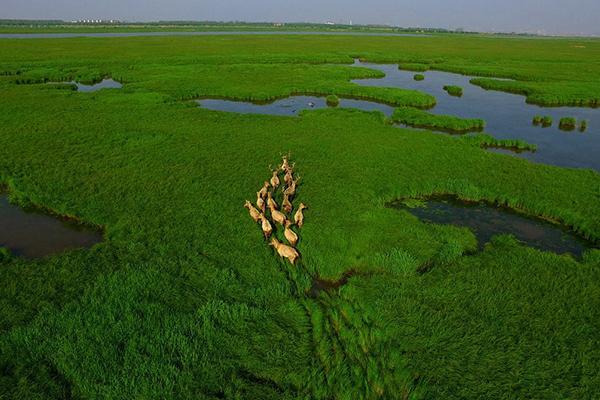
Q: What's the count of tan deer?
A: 14